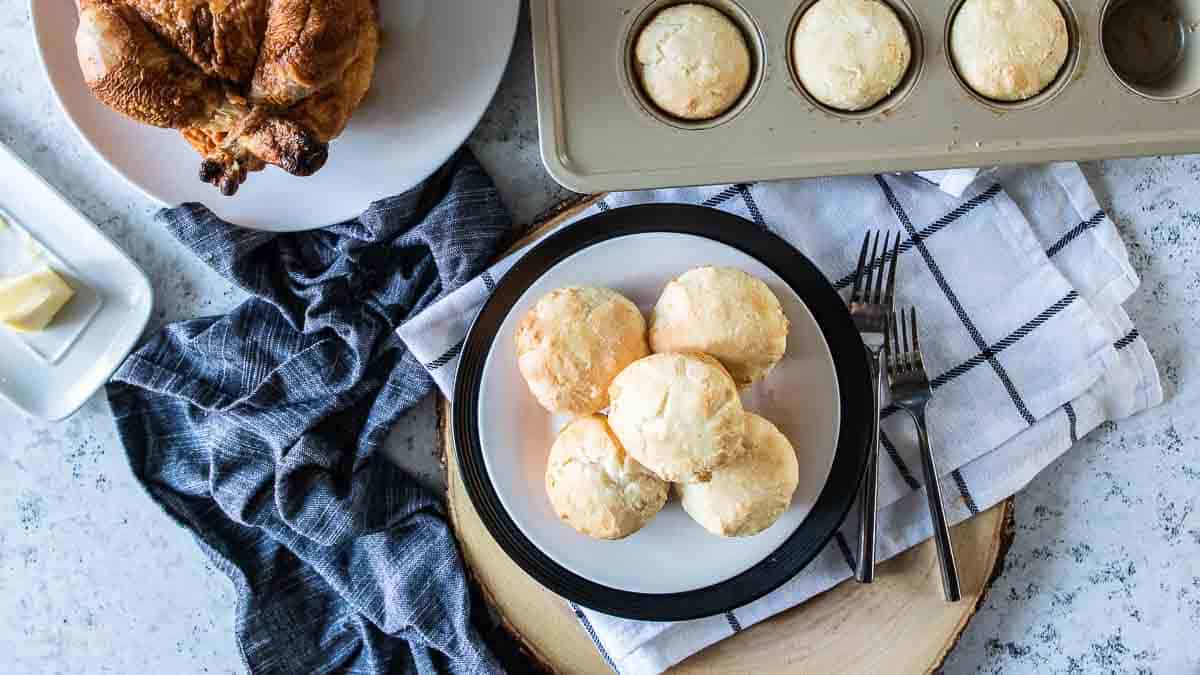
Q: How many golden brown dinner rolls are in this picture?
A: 8